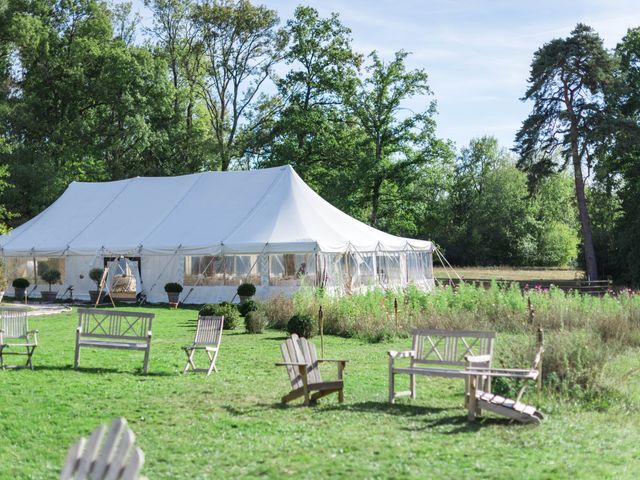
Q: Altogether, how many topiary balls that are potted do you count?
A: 5